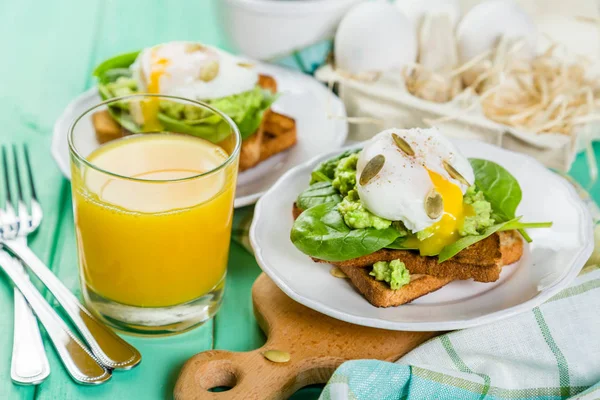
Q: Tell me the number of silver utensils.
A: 3